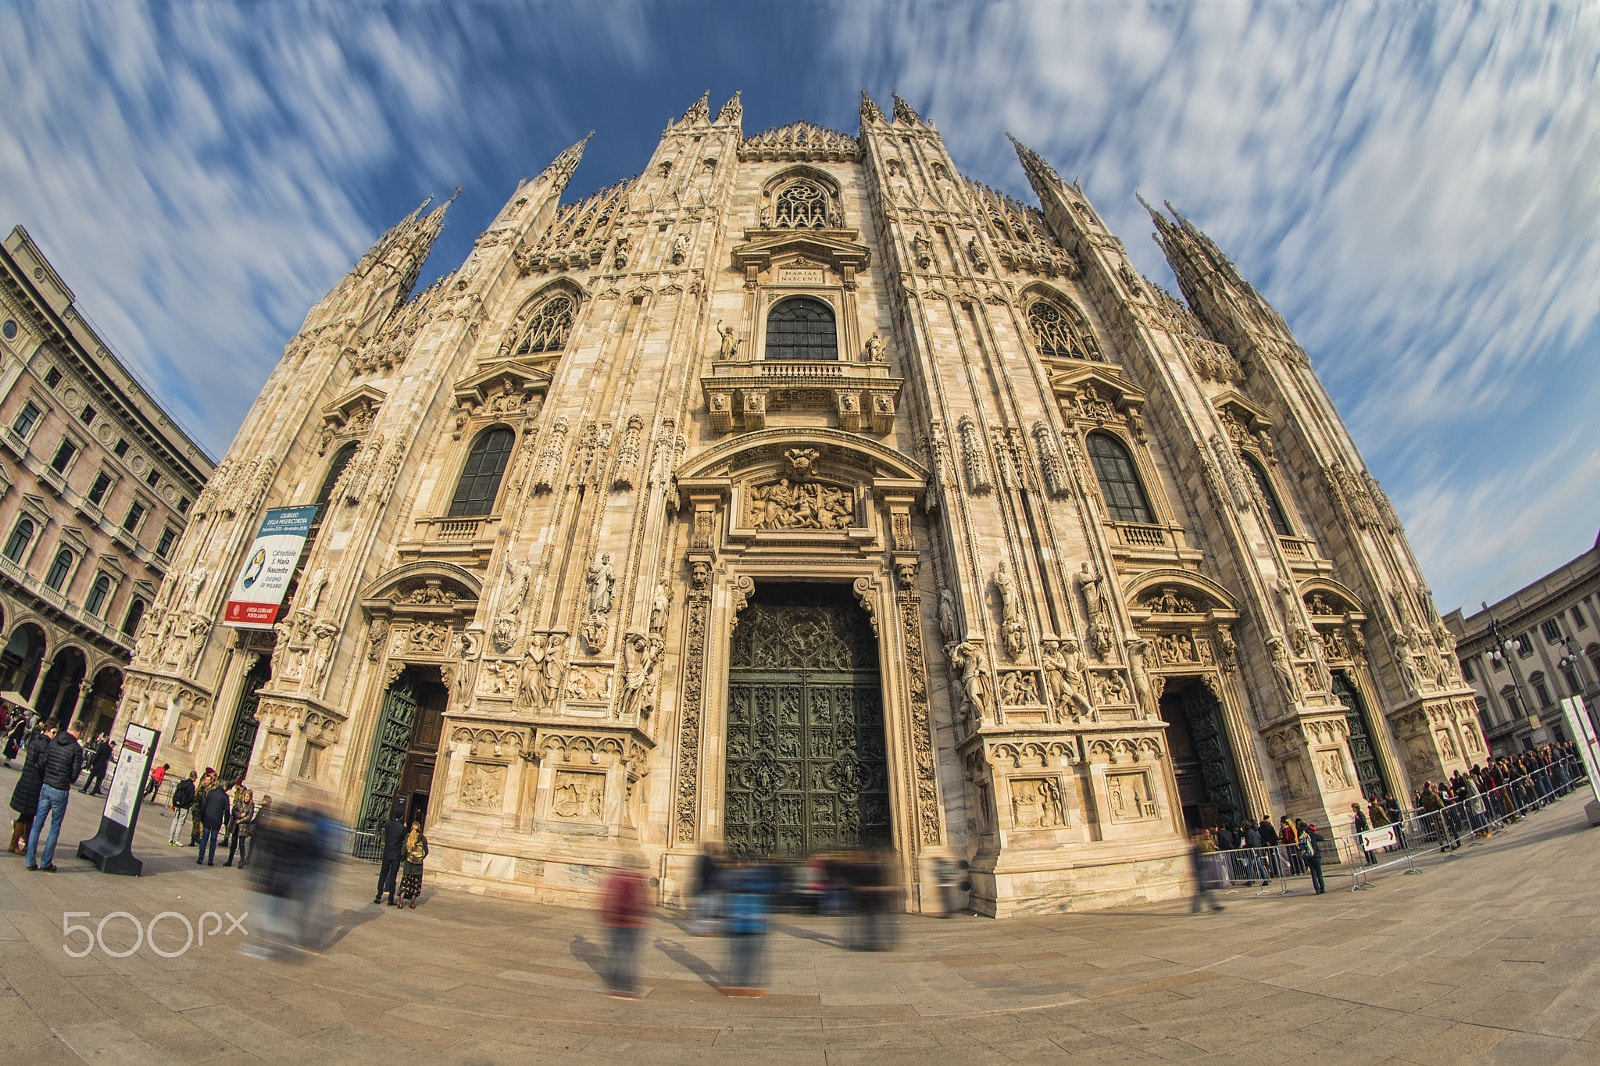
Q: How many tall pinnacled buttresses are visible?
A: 6